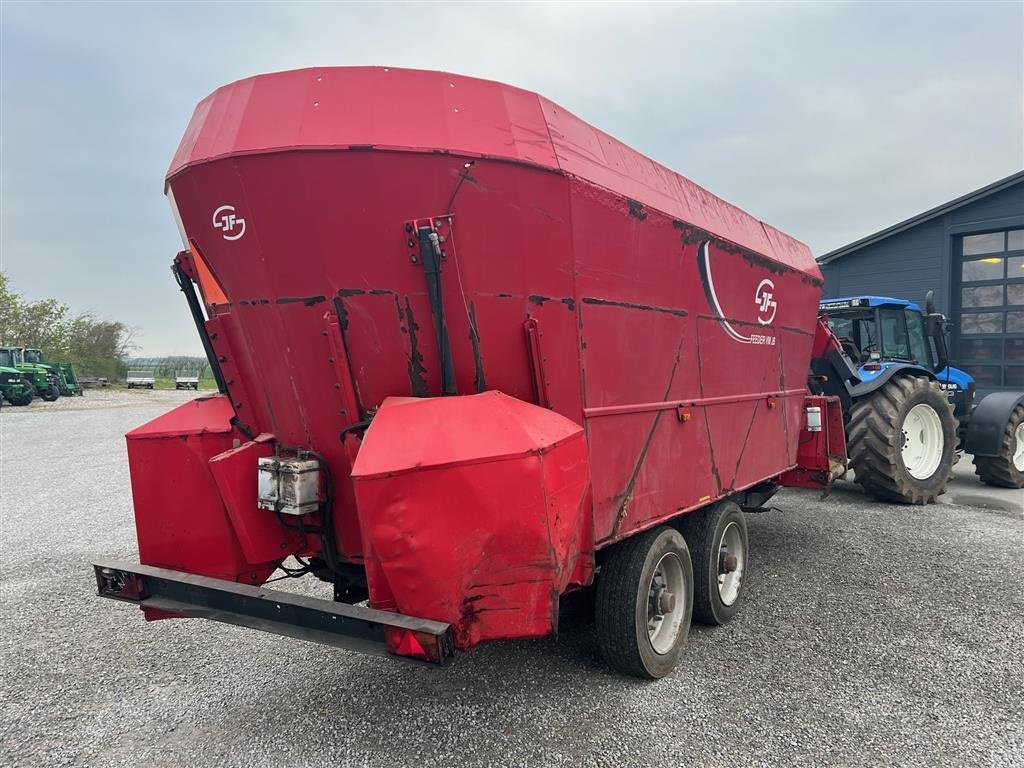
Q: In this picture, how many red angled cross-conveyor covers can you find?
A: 2